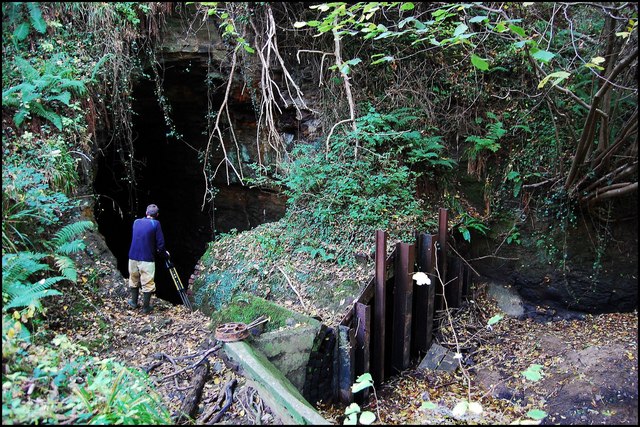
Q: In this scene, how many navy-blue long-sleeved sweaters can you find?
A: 1